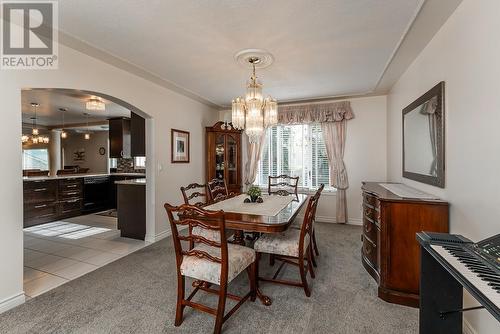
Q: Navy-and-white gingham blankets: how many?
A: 0